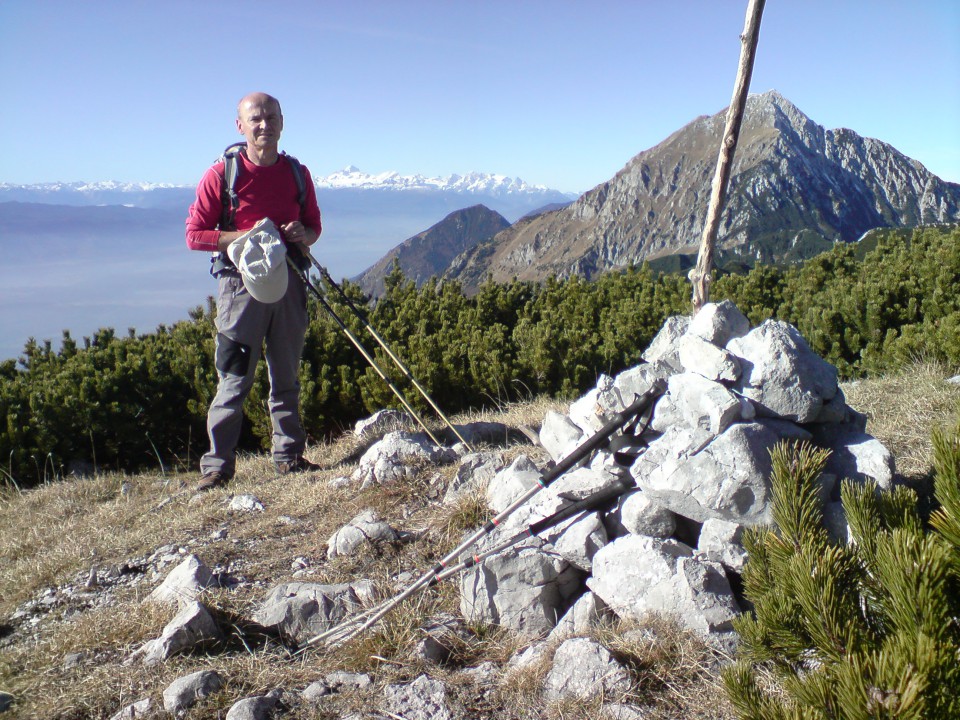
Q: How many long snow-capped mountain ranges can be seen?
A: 1